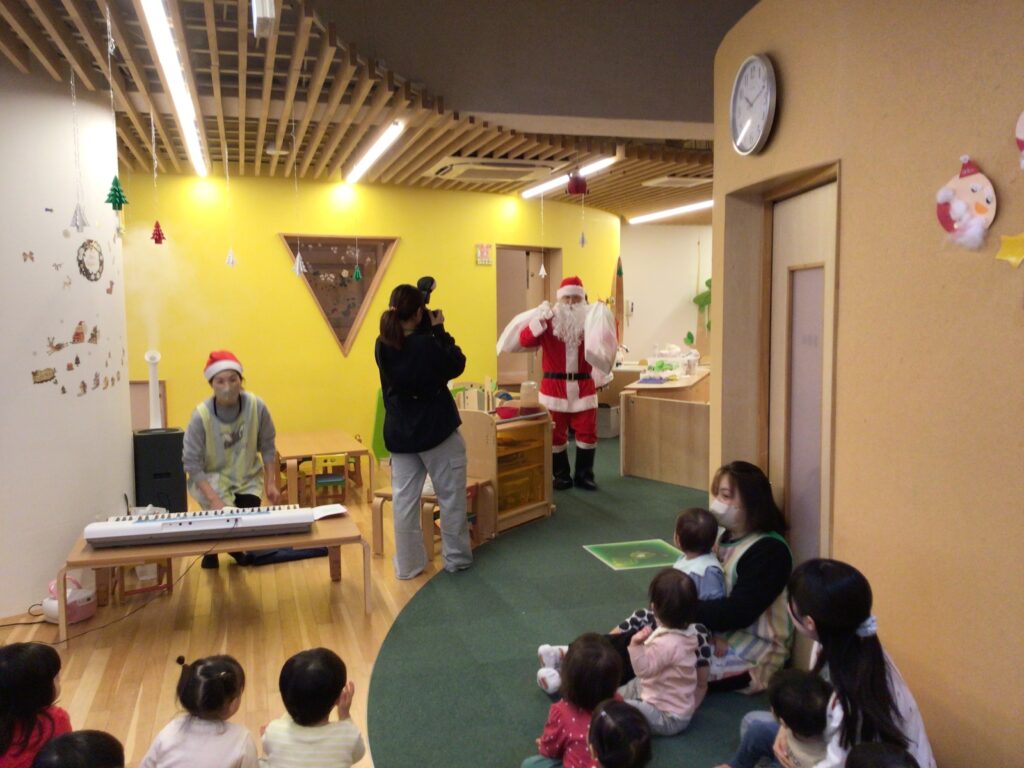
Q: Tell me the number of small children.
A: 10